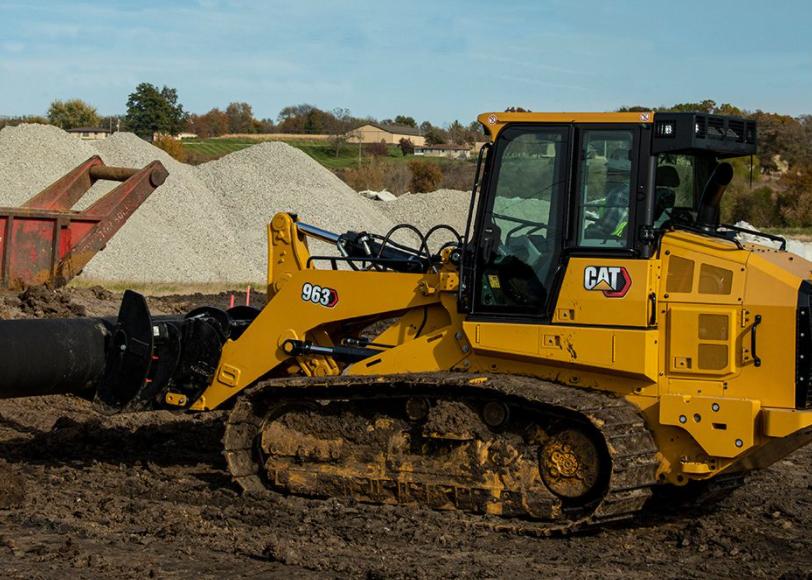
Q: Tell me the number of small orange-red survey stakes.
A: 2